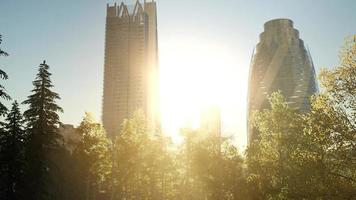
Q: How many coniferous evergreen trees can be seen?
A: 3